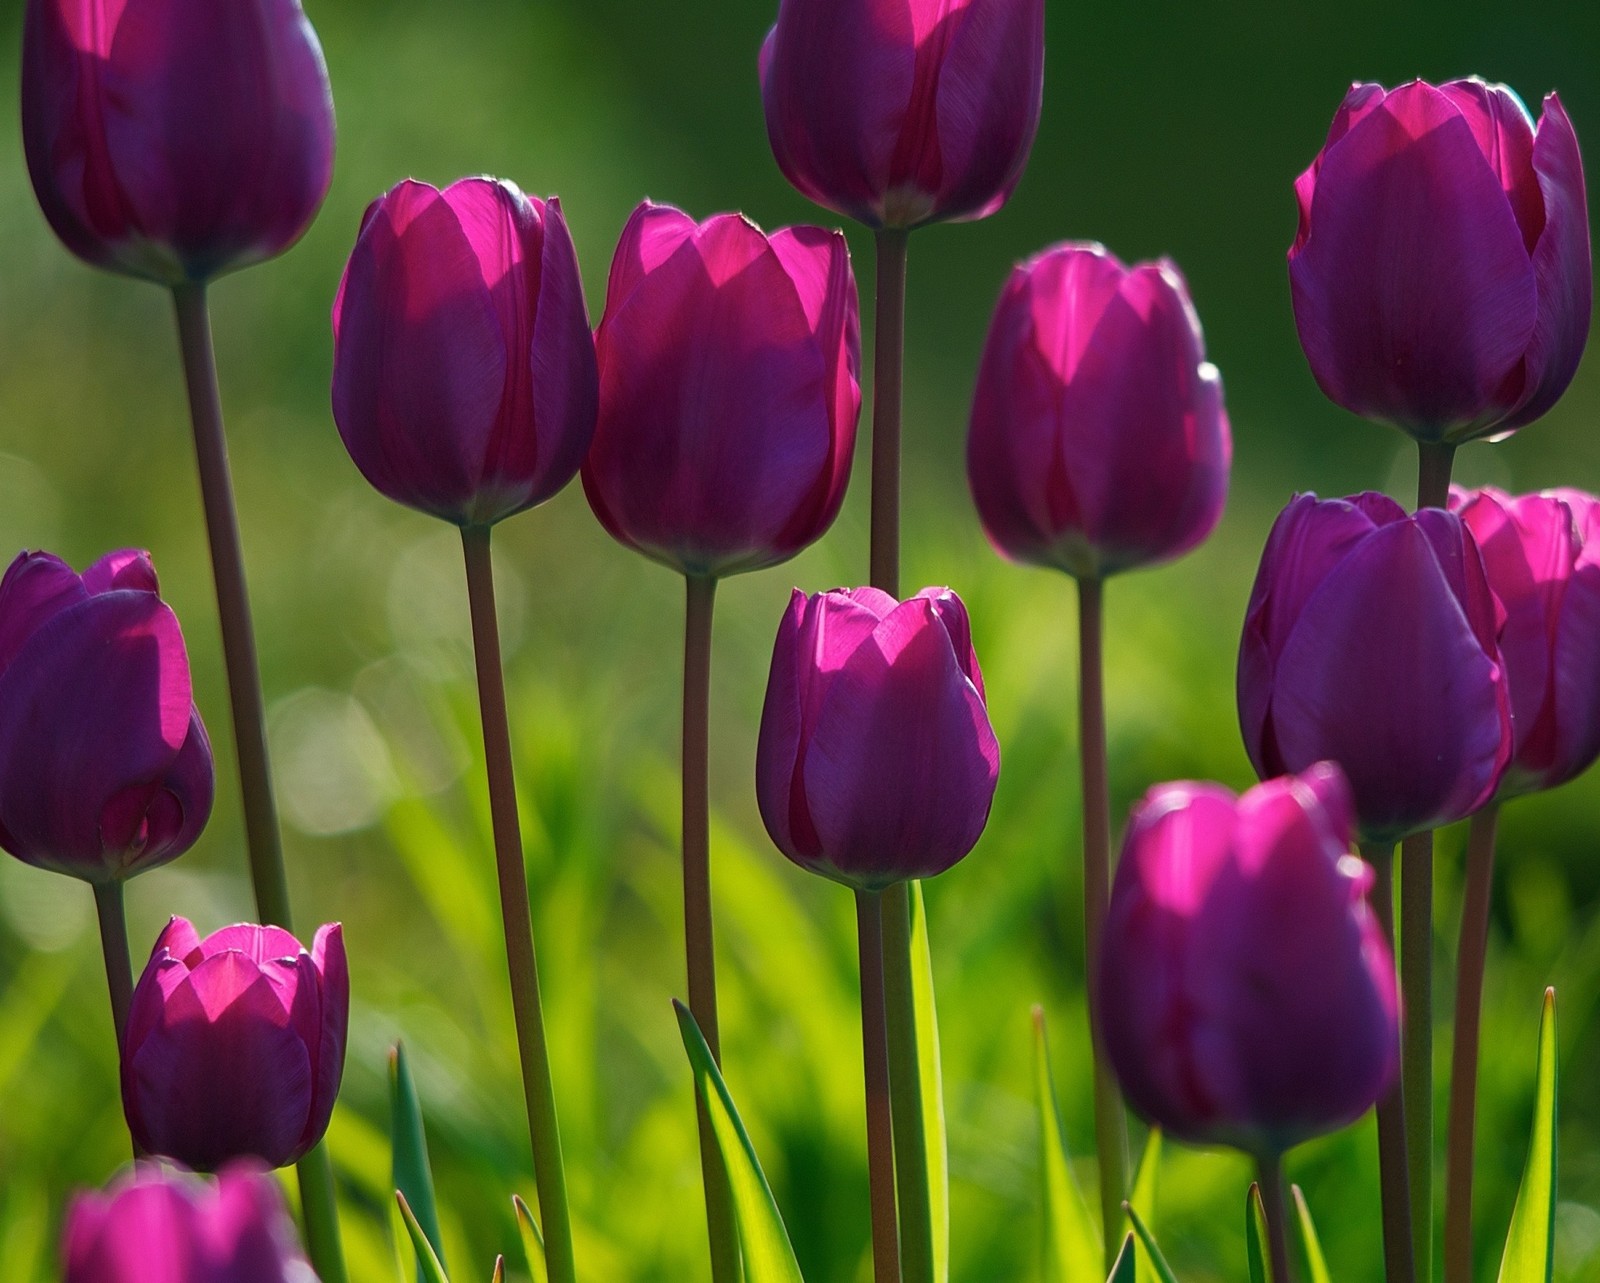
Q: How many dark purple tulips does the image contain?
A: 13